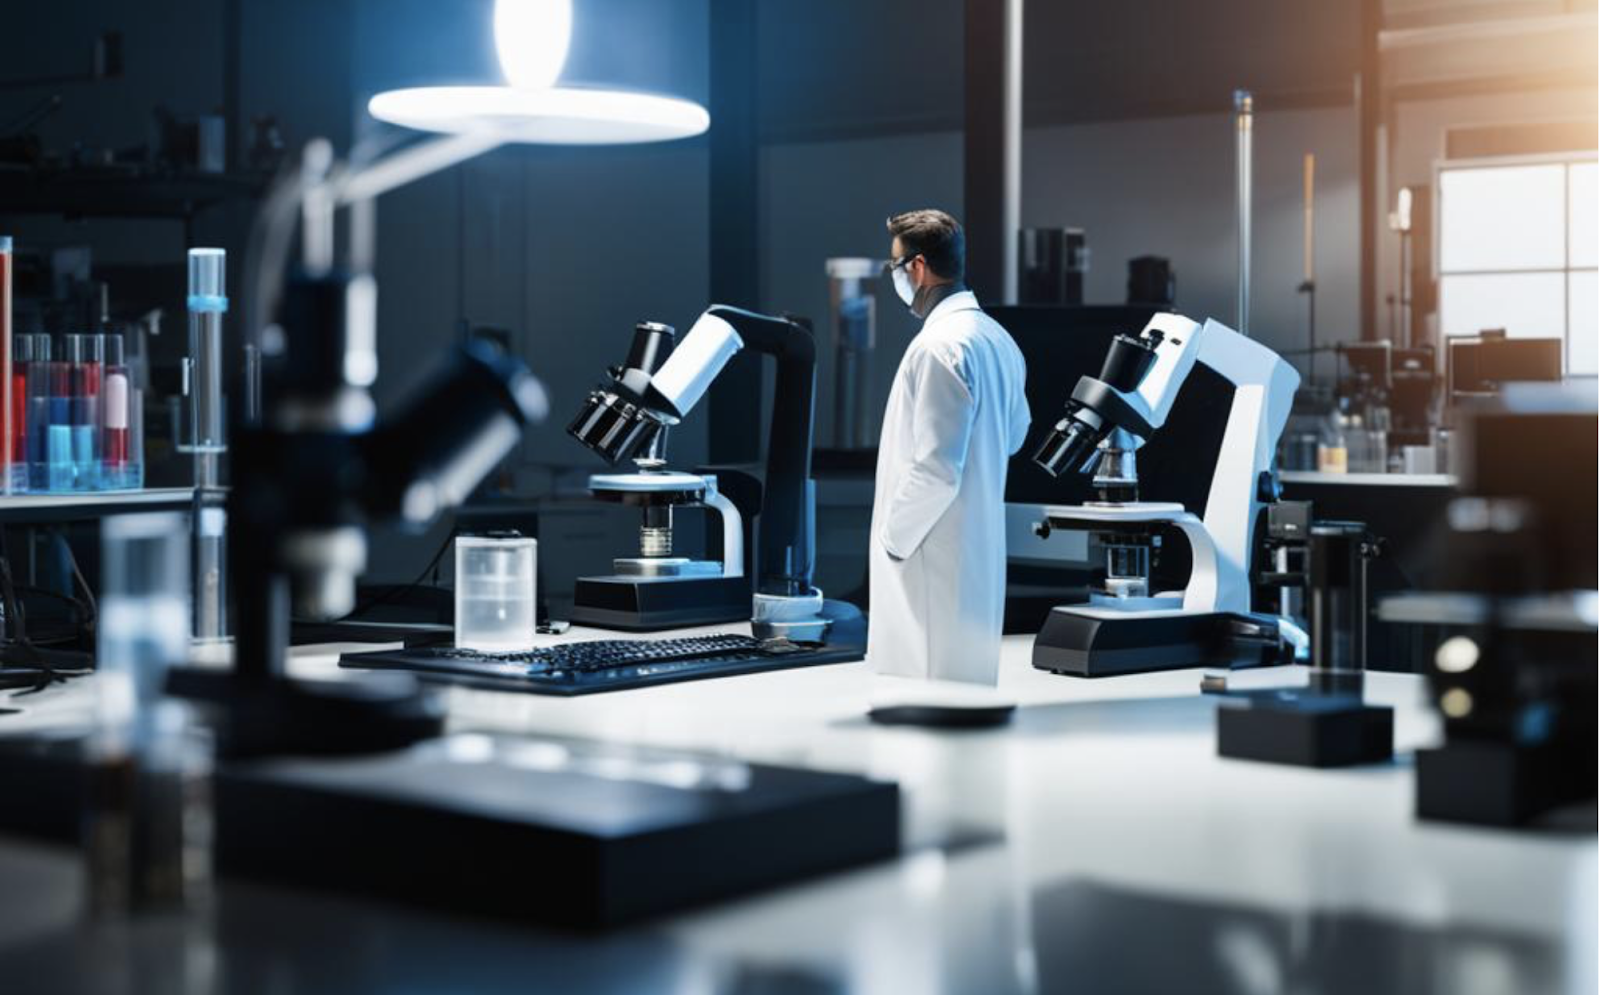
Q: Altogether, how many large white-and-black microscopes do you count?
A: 2